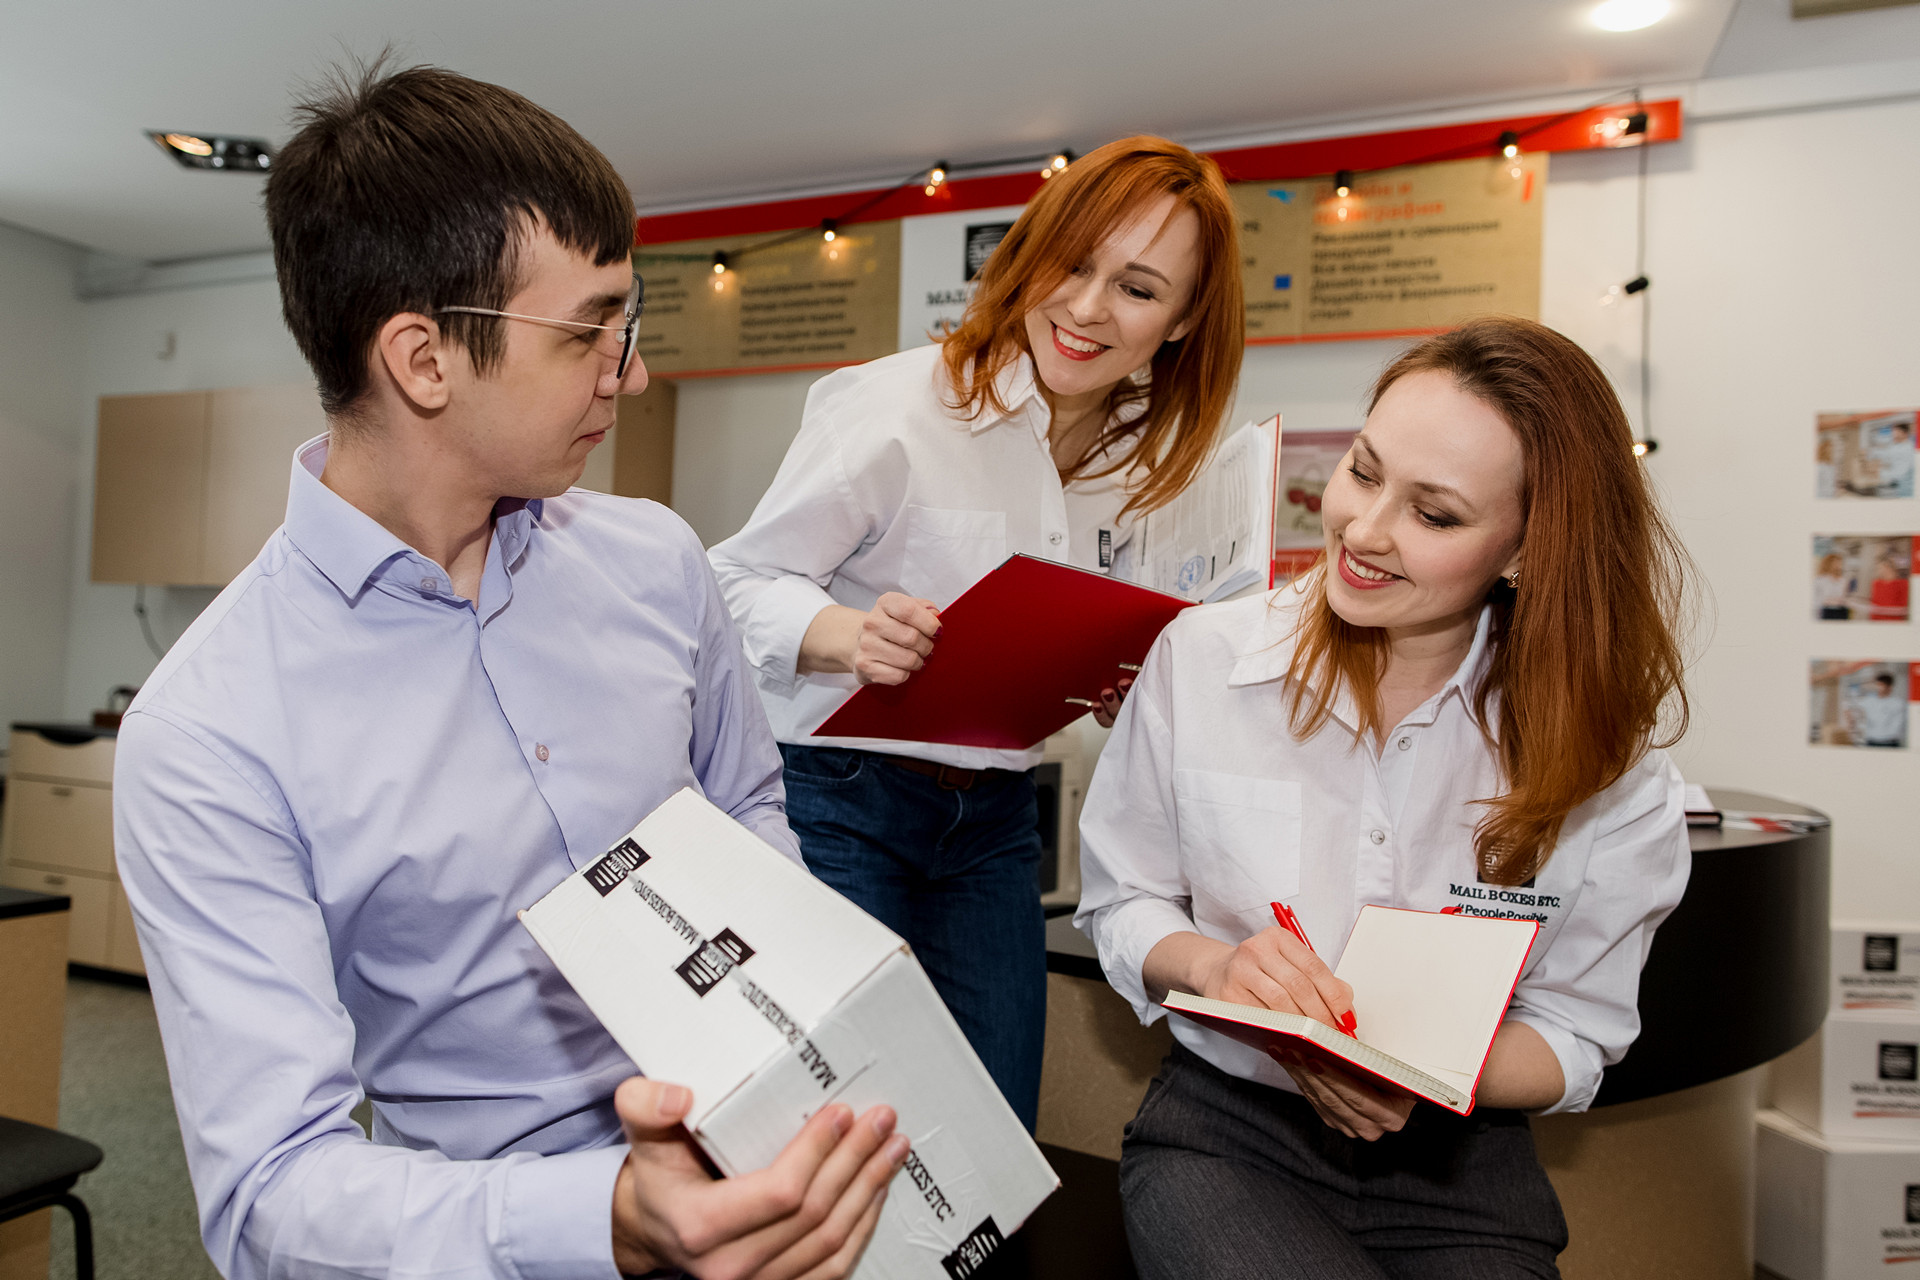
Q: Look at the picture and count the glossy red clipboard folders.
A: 1